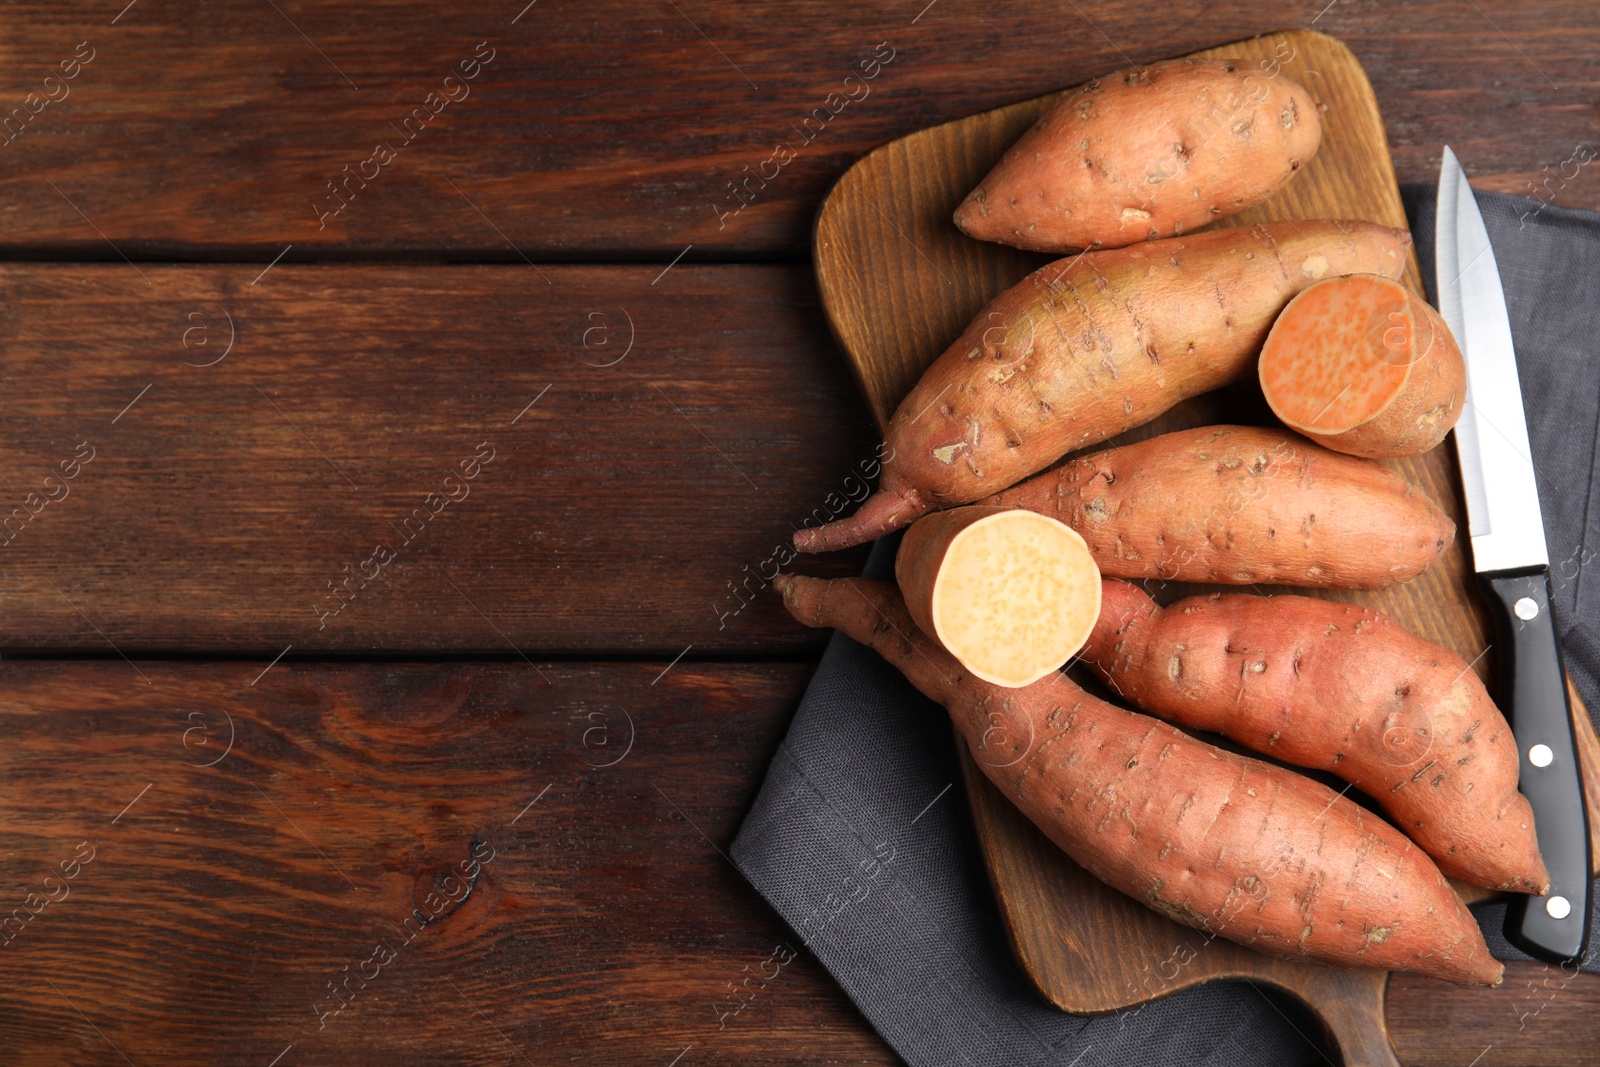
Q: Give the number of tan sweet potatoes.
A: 1